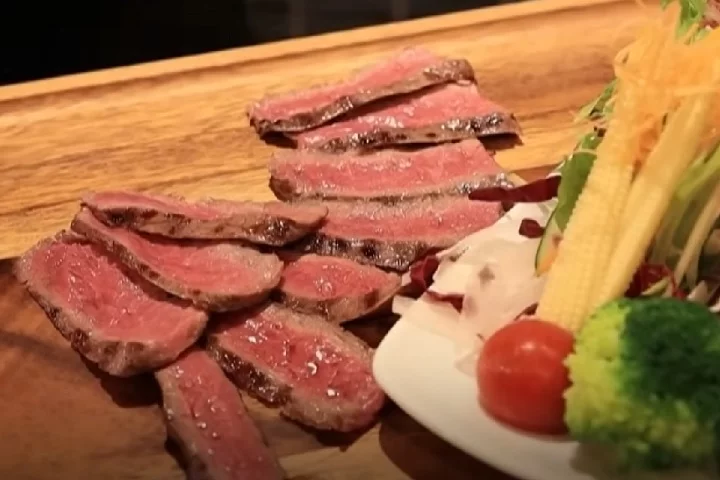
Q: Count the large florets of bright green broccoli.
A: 1